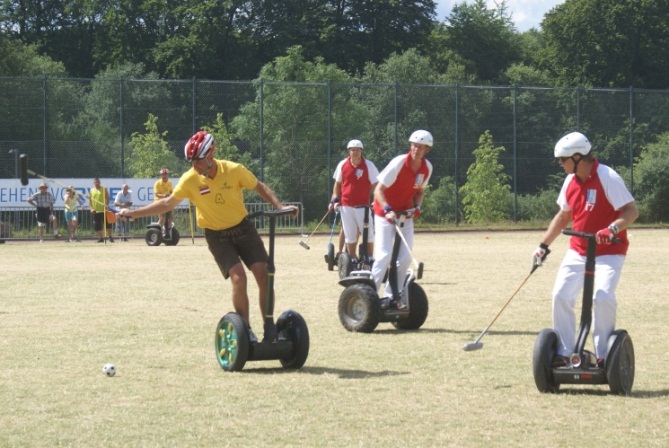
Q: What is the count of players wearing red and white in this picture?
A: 3